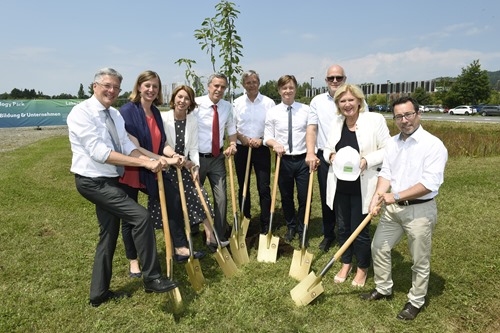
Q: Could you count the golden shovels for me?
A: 8